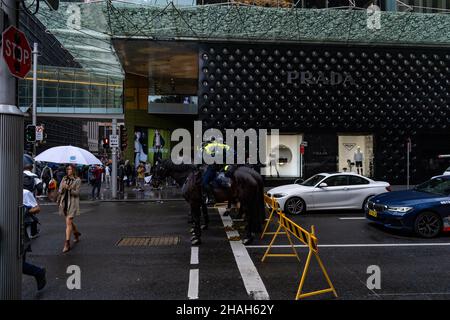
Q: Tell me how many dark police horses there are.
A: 2